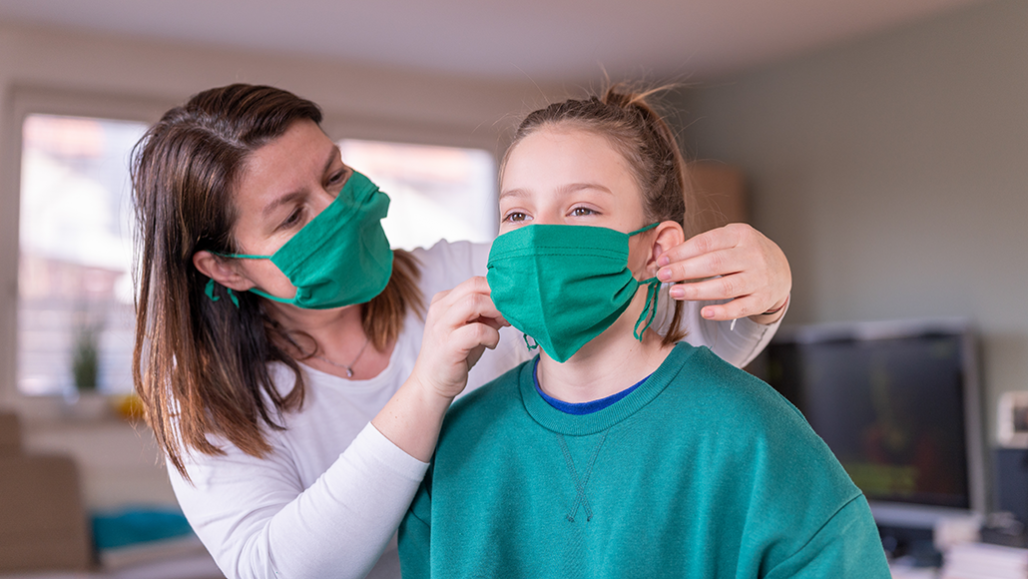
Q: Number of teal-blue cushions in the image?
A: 1